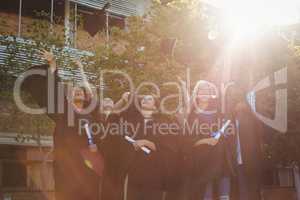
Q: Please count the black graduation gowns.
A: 5